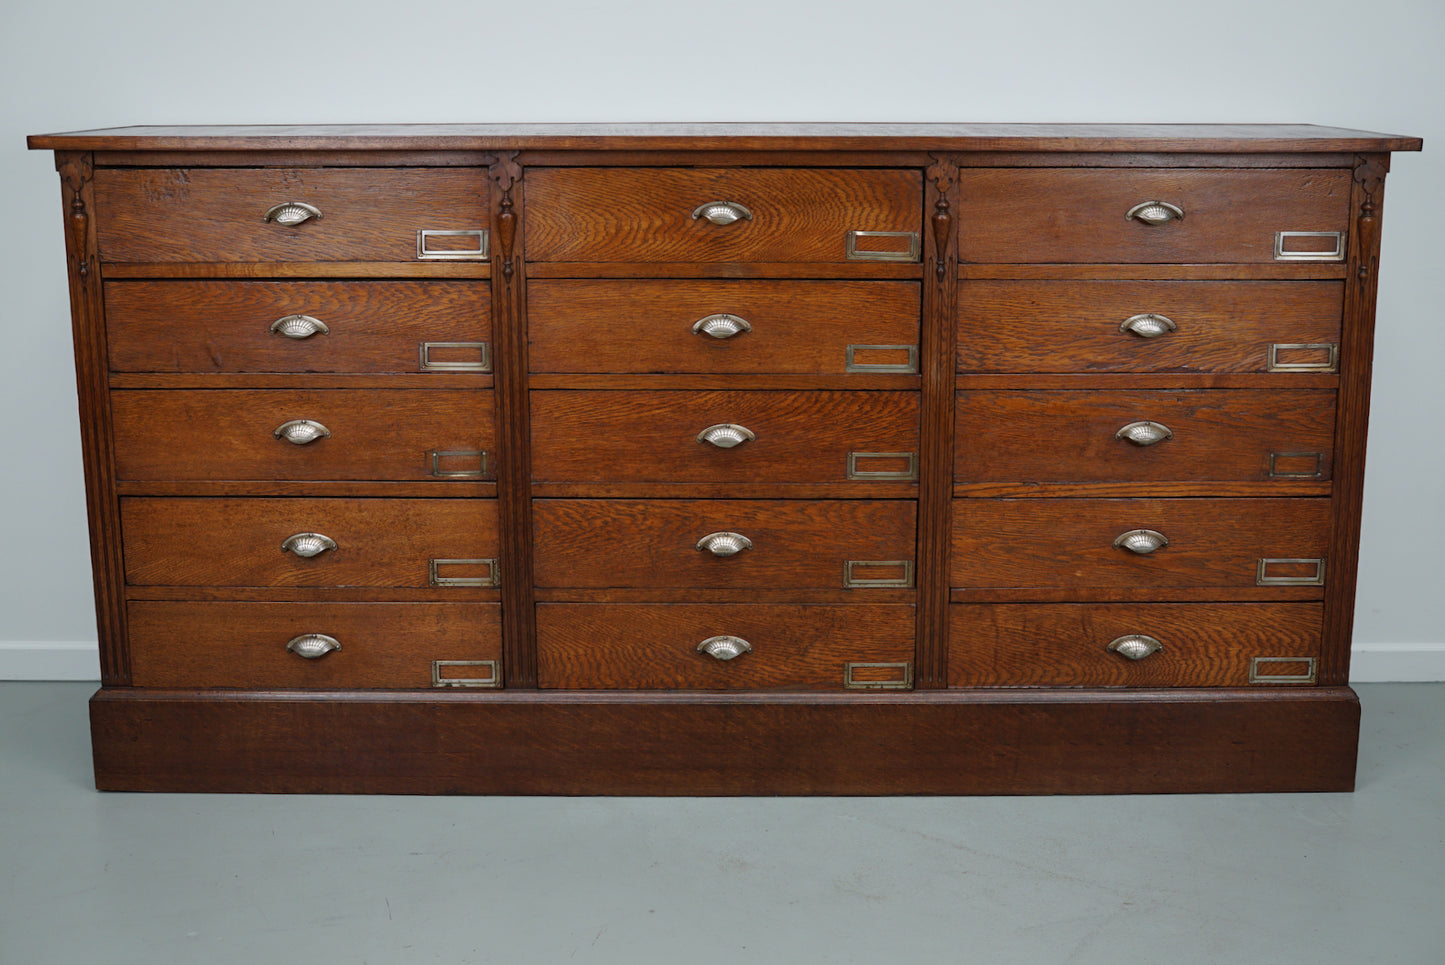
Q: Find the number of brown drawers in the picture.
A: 15